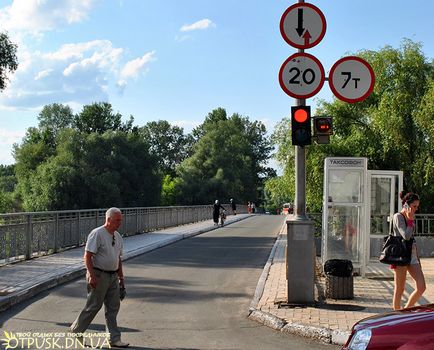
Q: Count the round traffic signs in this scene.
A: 3